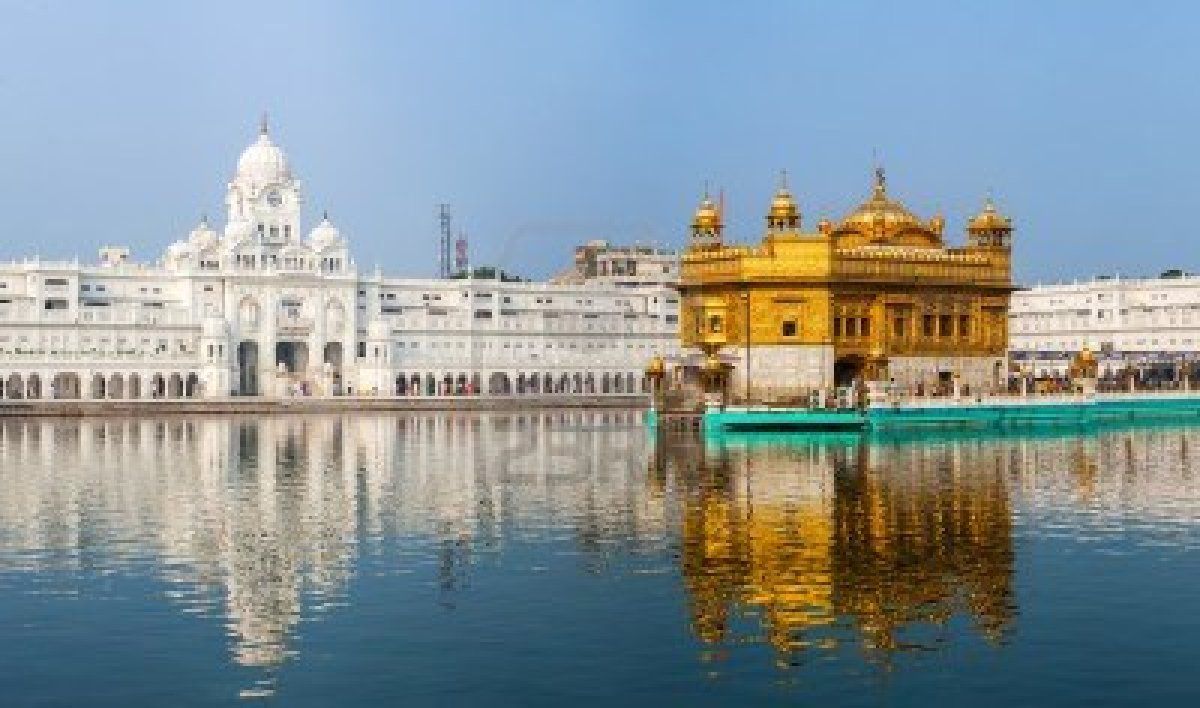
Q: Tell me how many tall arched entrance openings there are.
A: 3